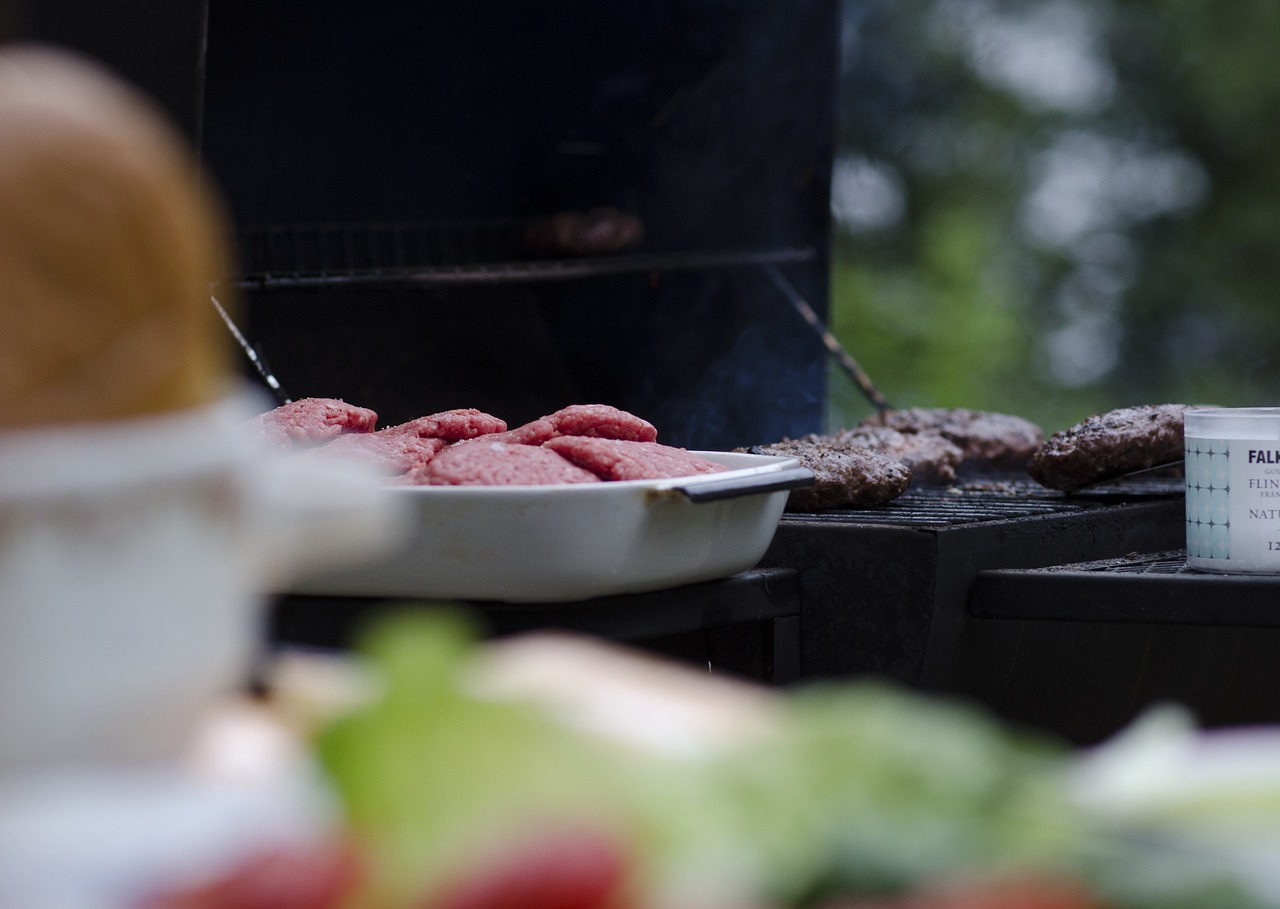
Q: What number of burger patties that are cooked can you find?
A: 4